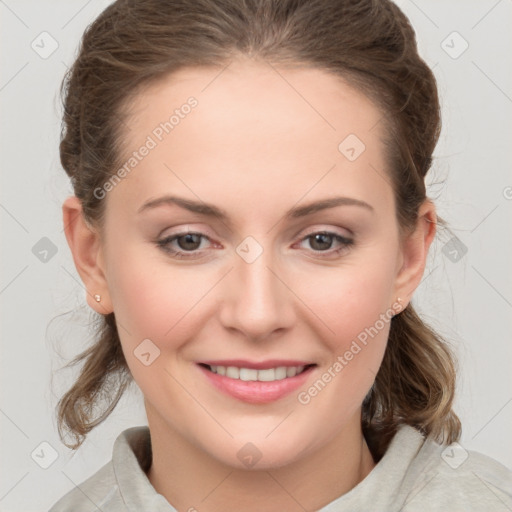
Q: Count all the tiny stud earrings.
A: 2